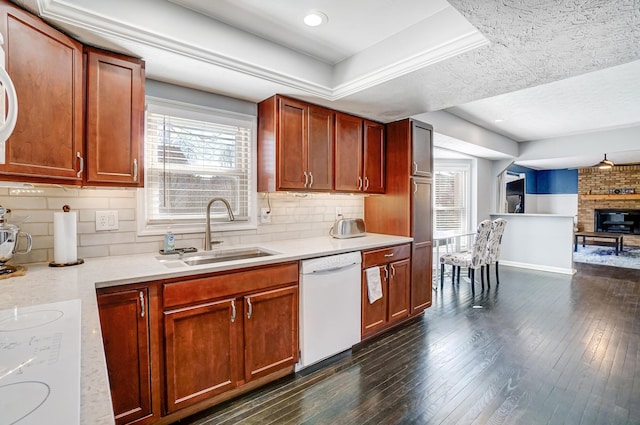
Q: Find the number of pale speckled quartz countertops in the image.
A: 1